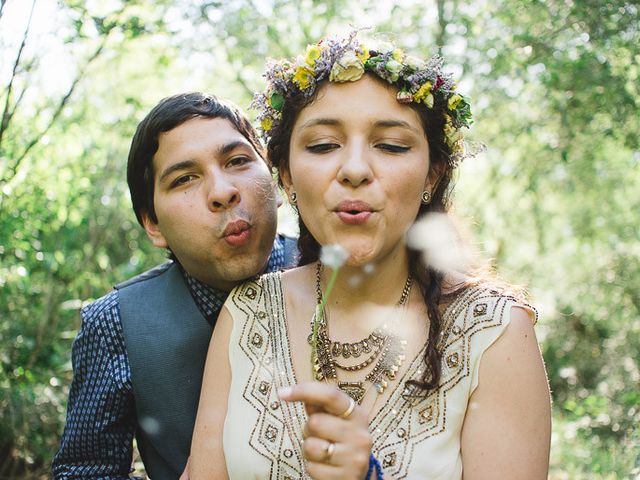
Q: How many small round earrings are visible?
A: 2